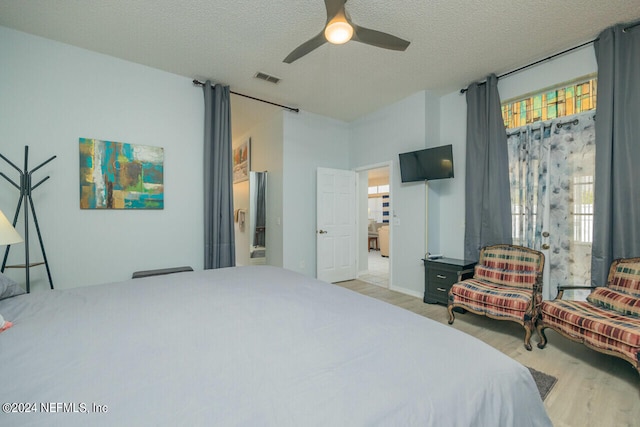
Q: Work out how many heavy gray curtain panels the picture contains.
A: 3